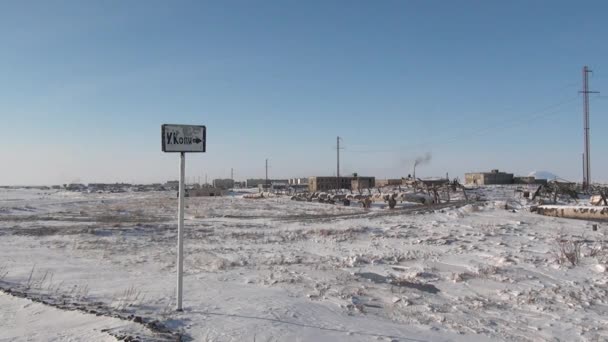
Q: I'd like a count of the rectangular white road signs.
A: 1